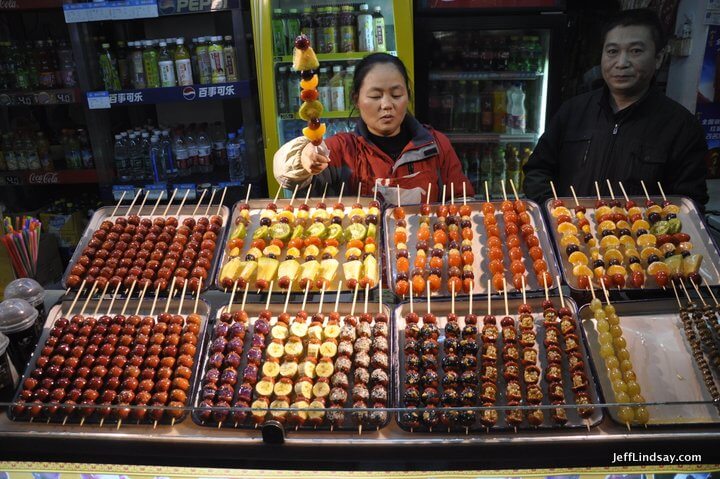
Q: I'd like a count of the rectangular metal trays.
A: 8